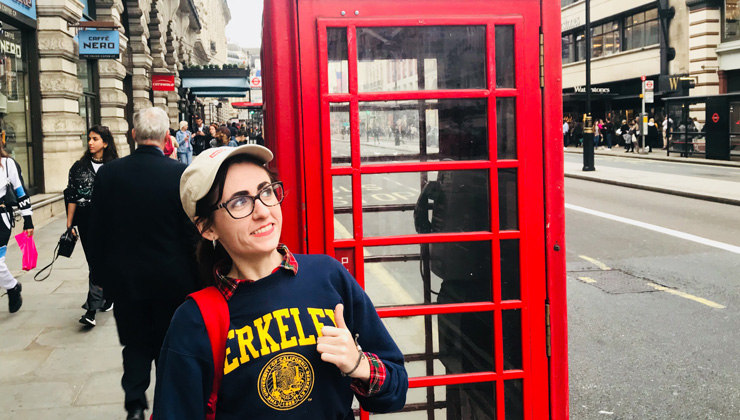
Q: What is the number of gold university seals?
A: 1